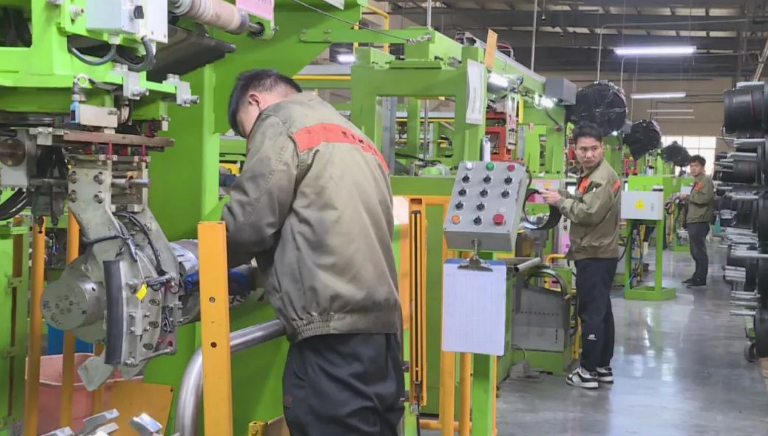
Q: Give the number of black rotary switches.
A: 9